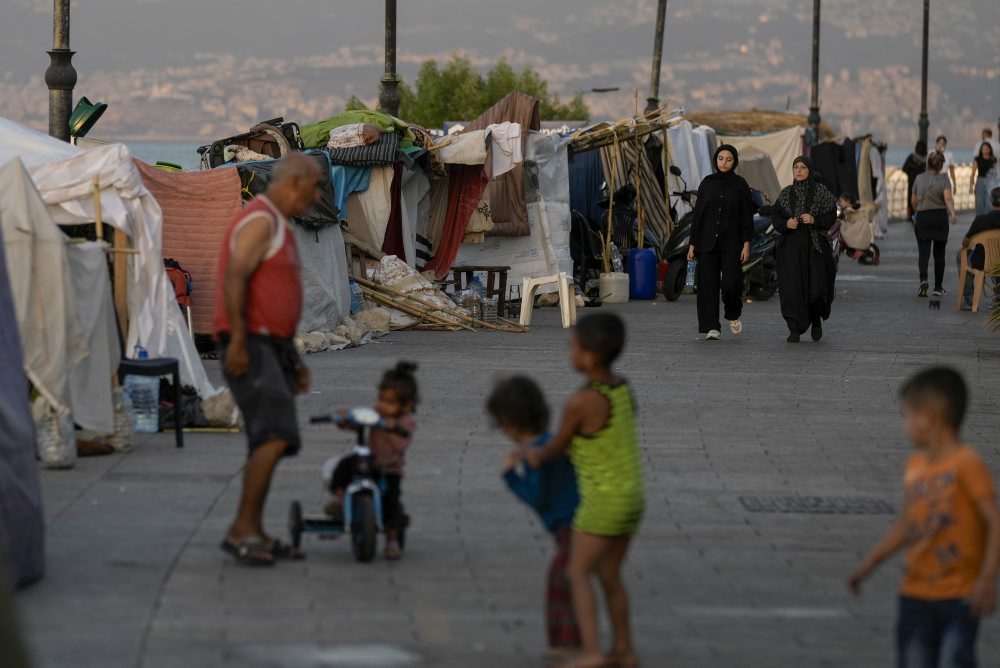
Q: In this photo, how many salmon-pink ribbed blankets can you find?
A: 1